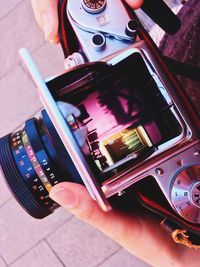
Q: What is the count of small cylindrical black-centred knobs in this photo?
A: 2